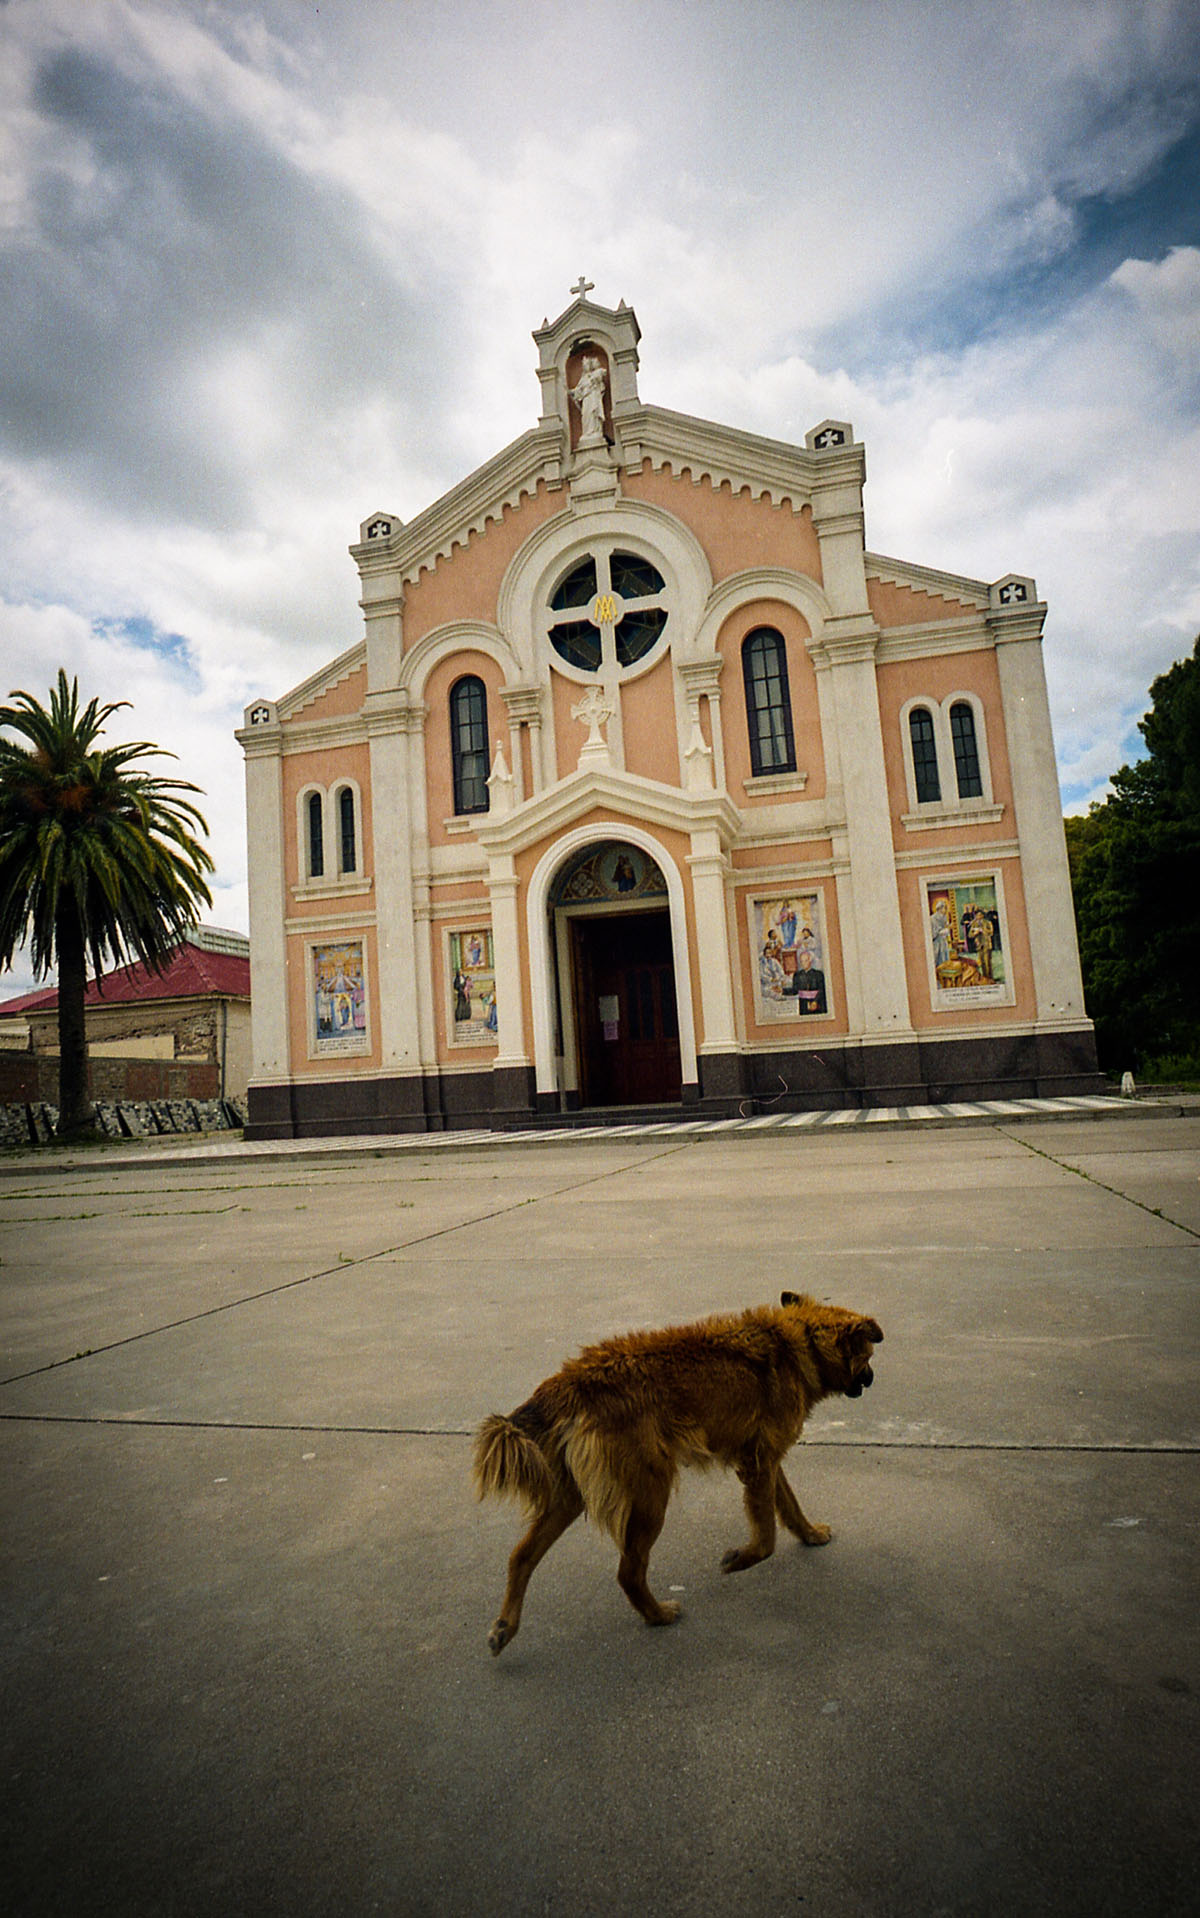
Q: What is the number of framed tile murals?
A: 4